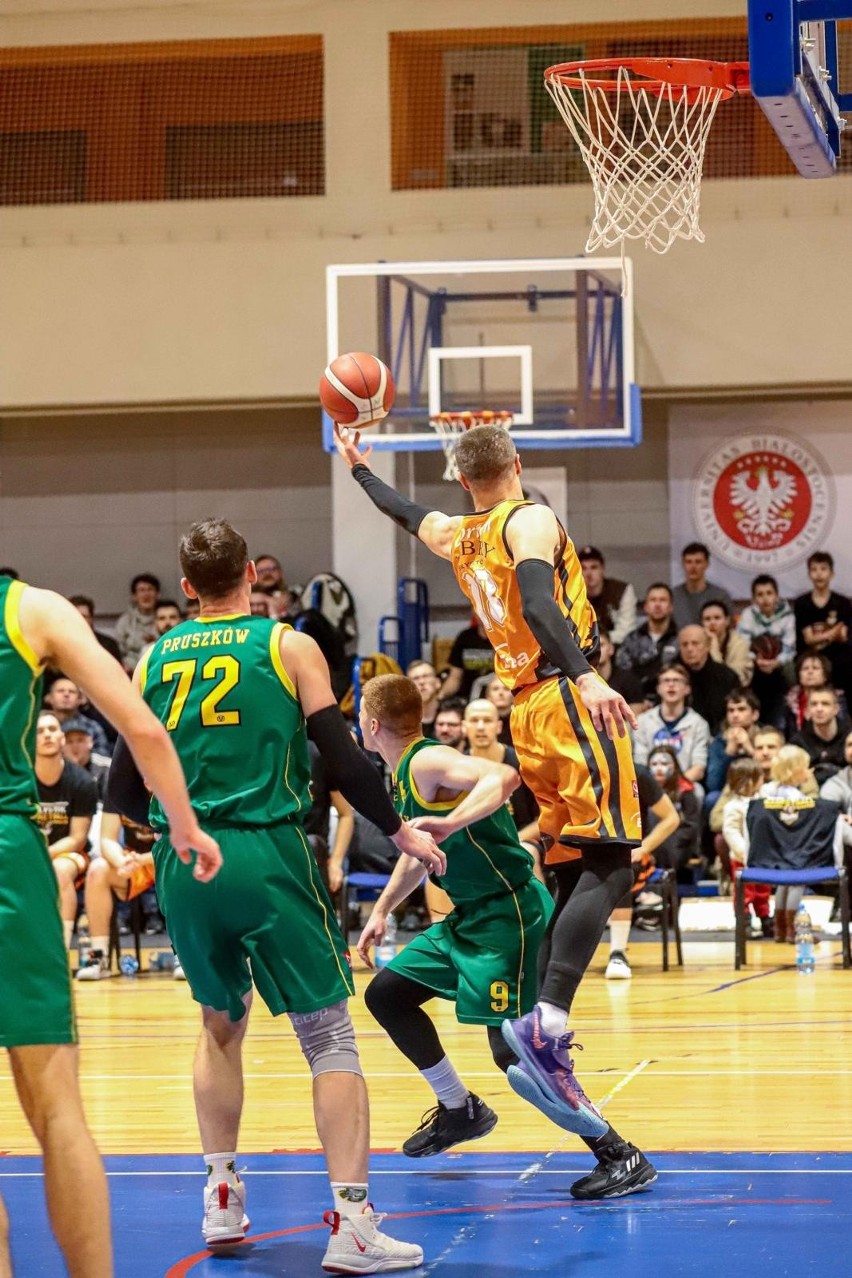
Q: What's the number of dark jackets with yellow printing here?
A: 1